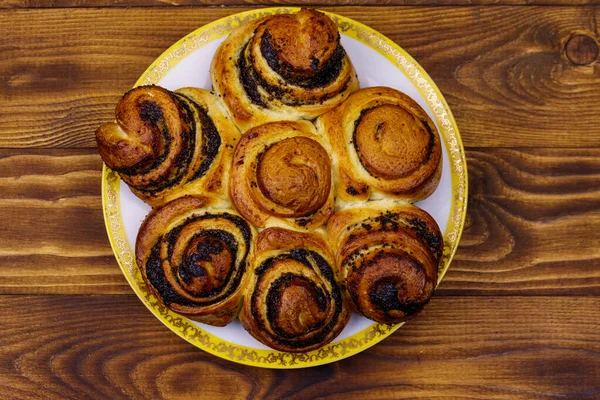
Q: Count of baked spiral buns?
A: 7